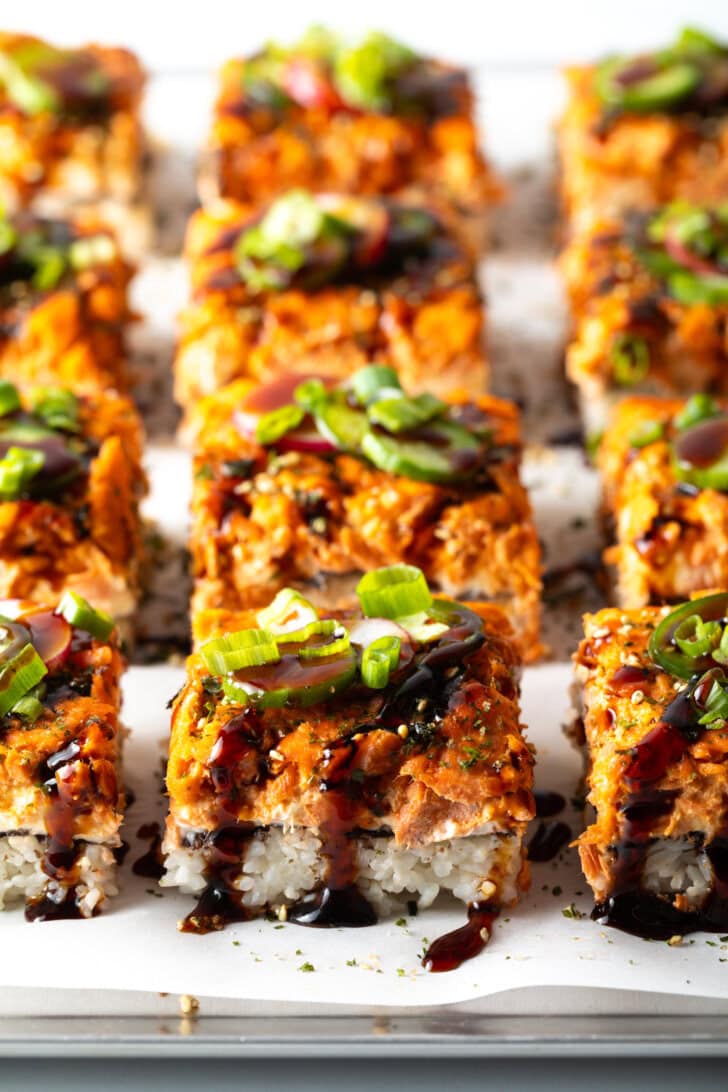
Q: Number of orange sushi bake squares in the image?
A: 12